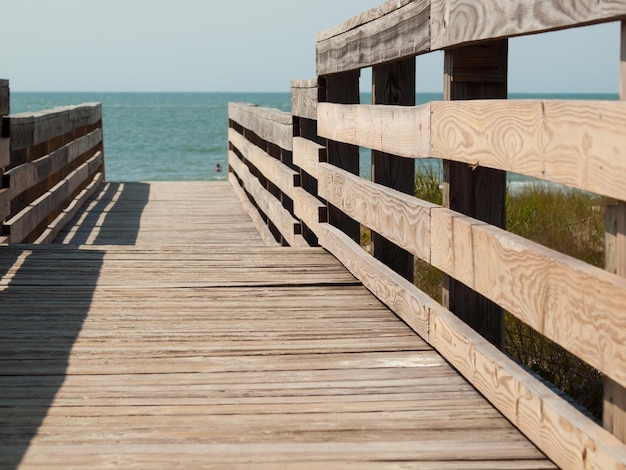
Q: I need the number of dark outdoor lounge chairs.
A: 0